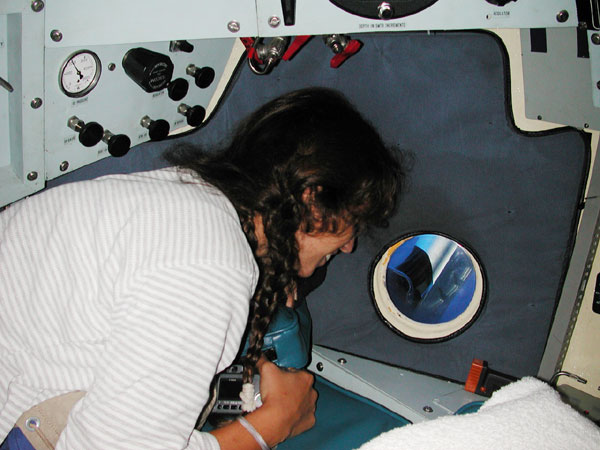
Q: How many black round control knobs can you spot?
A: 6